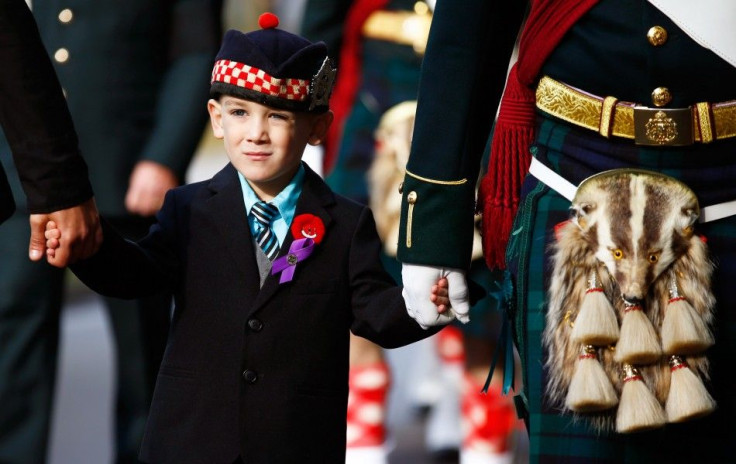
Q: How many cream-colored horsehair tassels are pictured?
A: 6